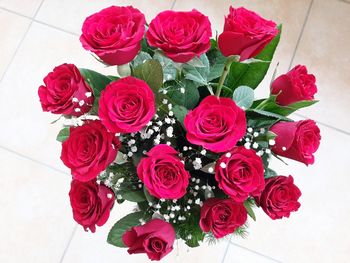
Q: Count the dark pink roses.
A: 15